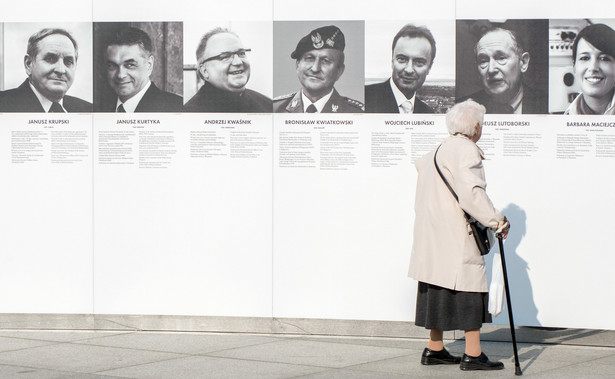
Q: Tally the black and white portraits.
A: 7